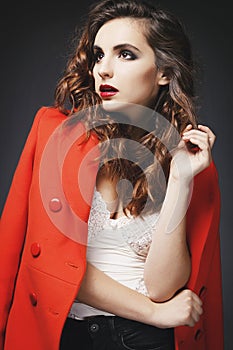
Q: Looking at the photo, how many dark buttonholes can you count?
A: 2